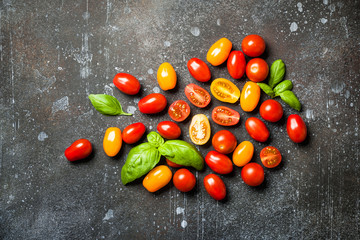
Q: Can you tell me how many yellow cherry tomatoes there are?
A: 8